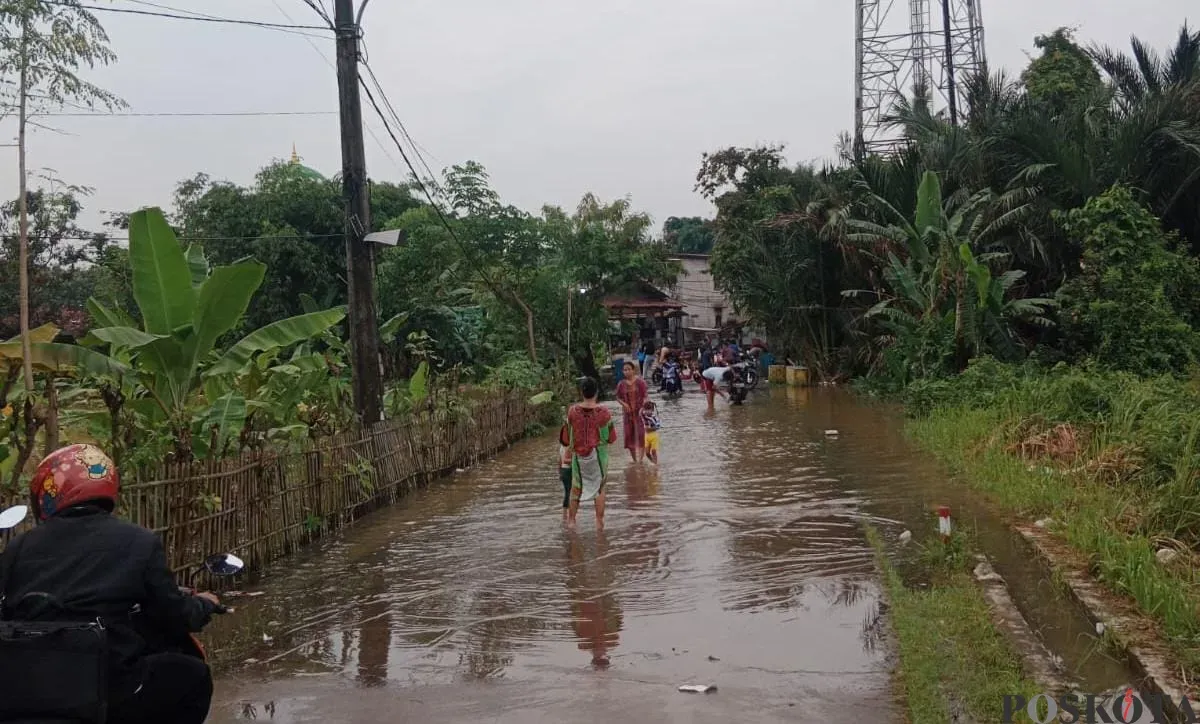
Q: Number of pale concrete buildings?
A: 1